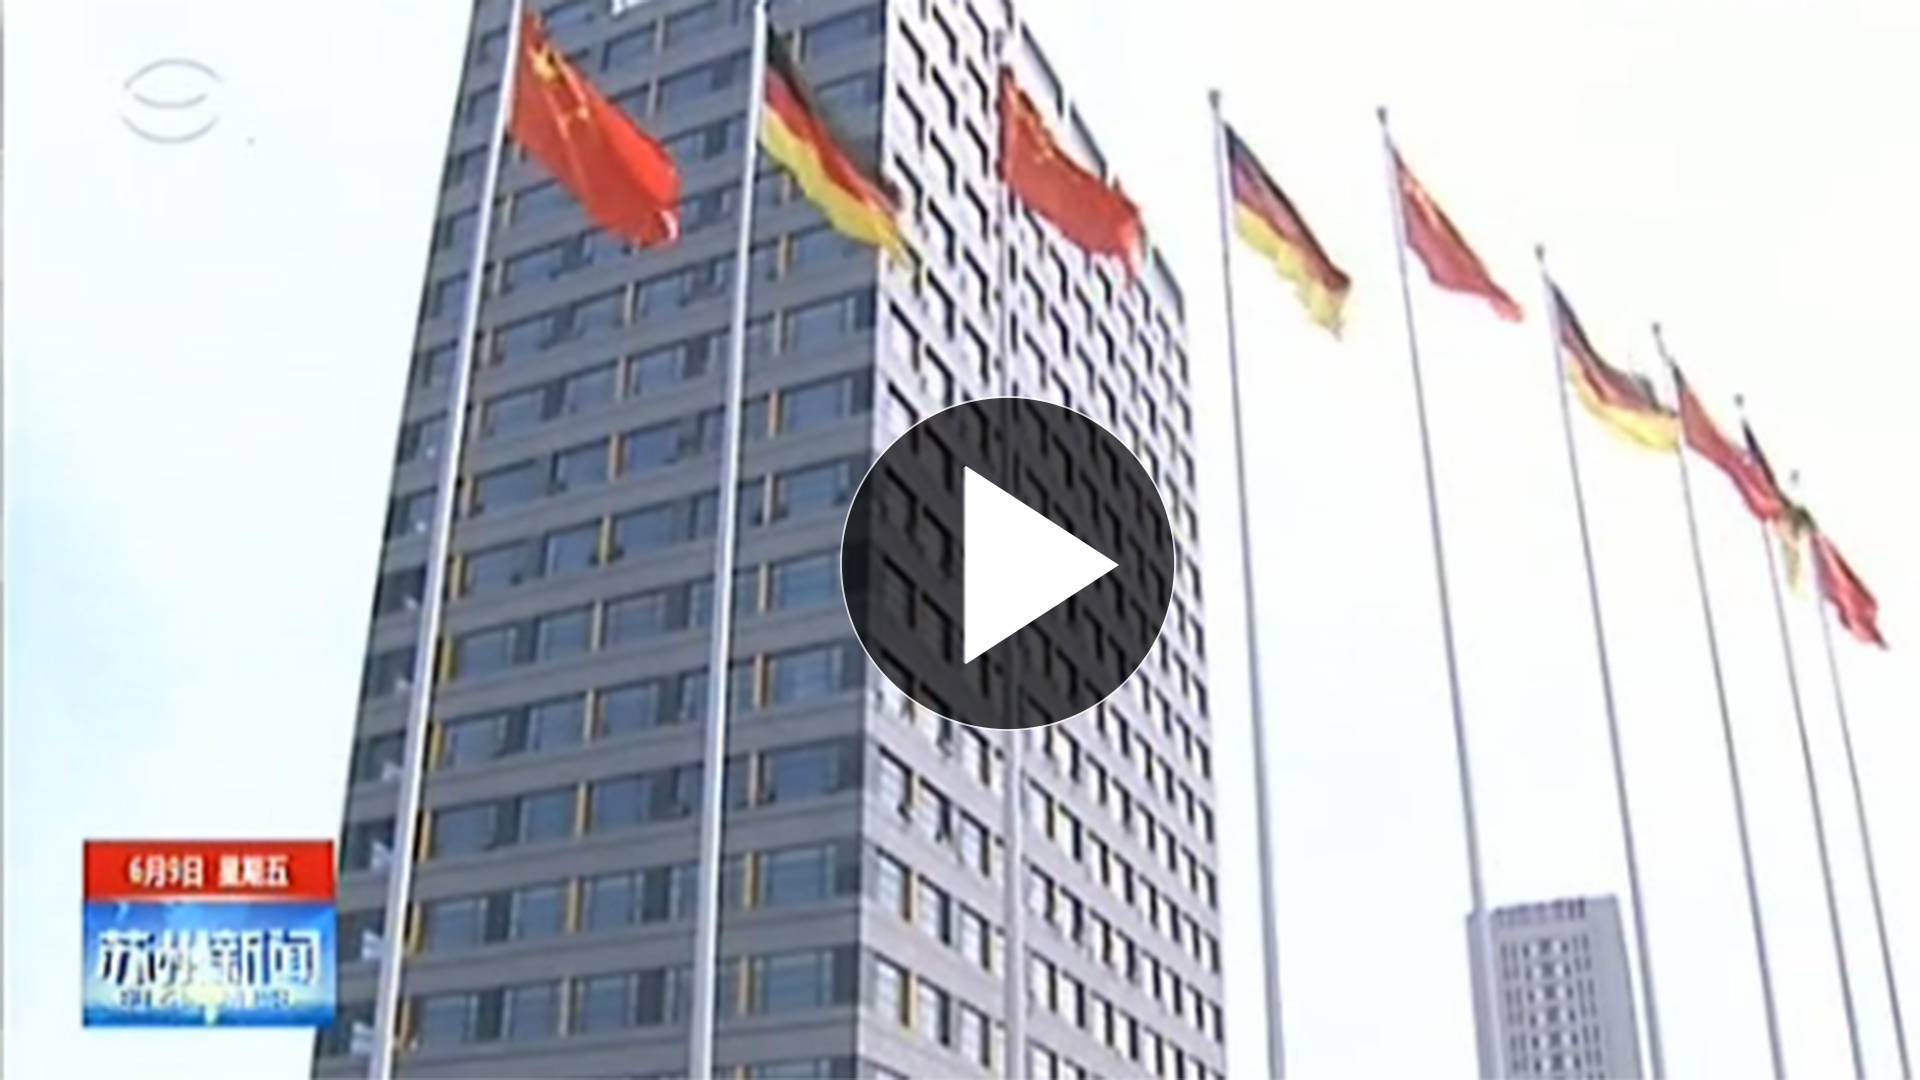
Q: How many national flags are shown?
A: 9